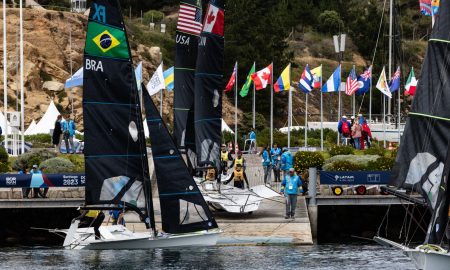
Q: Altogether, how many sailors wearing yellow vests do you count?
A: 5